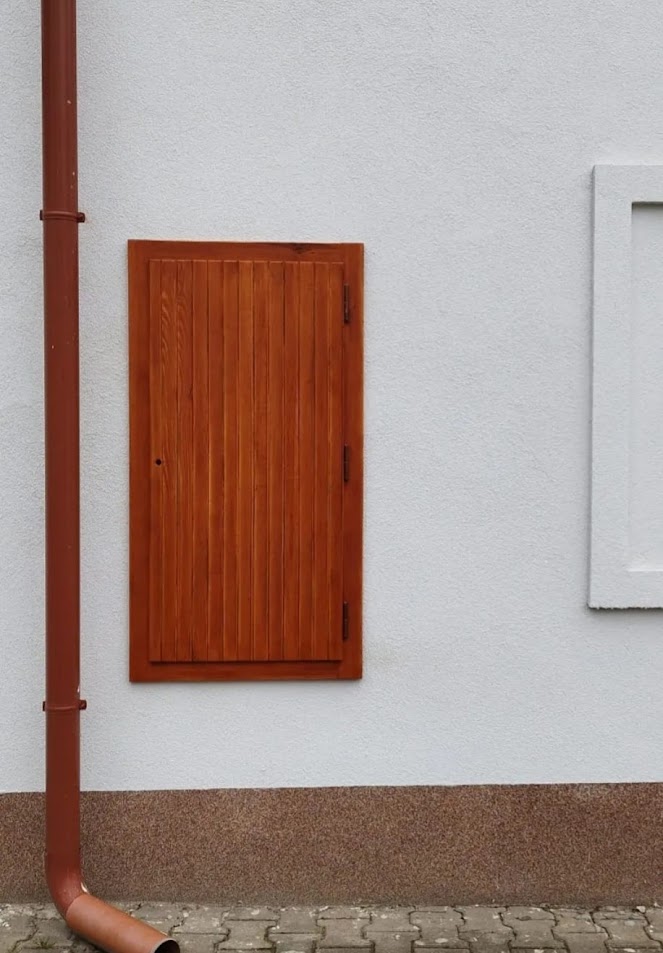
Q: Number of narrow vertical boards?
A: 13